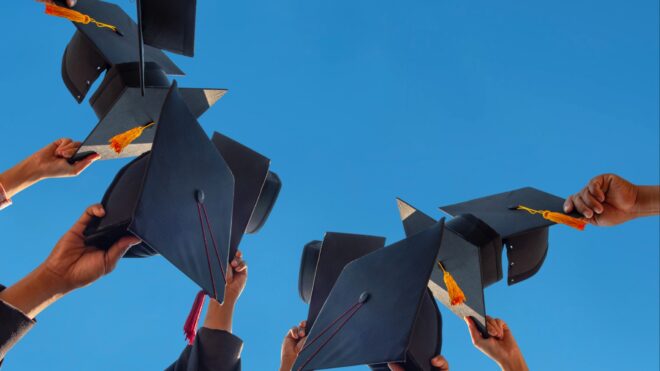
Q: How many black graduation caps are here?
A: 9